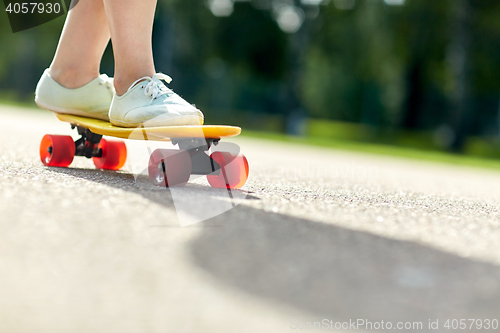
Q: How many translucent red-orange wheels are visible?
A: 4